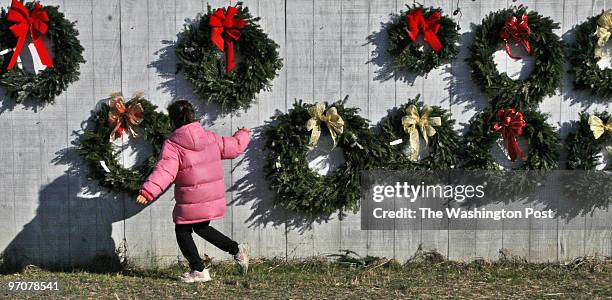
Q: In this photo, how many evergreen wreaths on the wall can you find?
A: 10